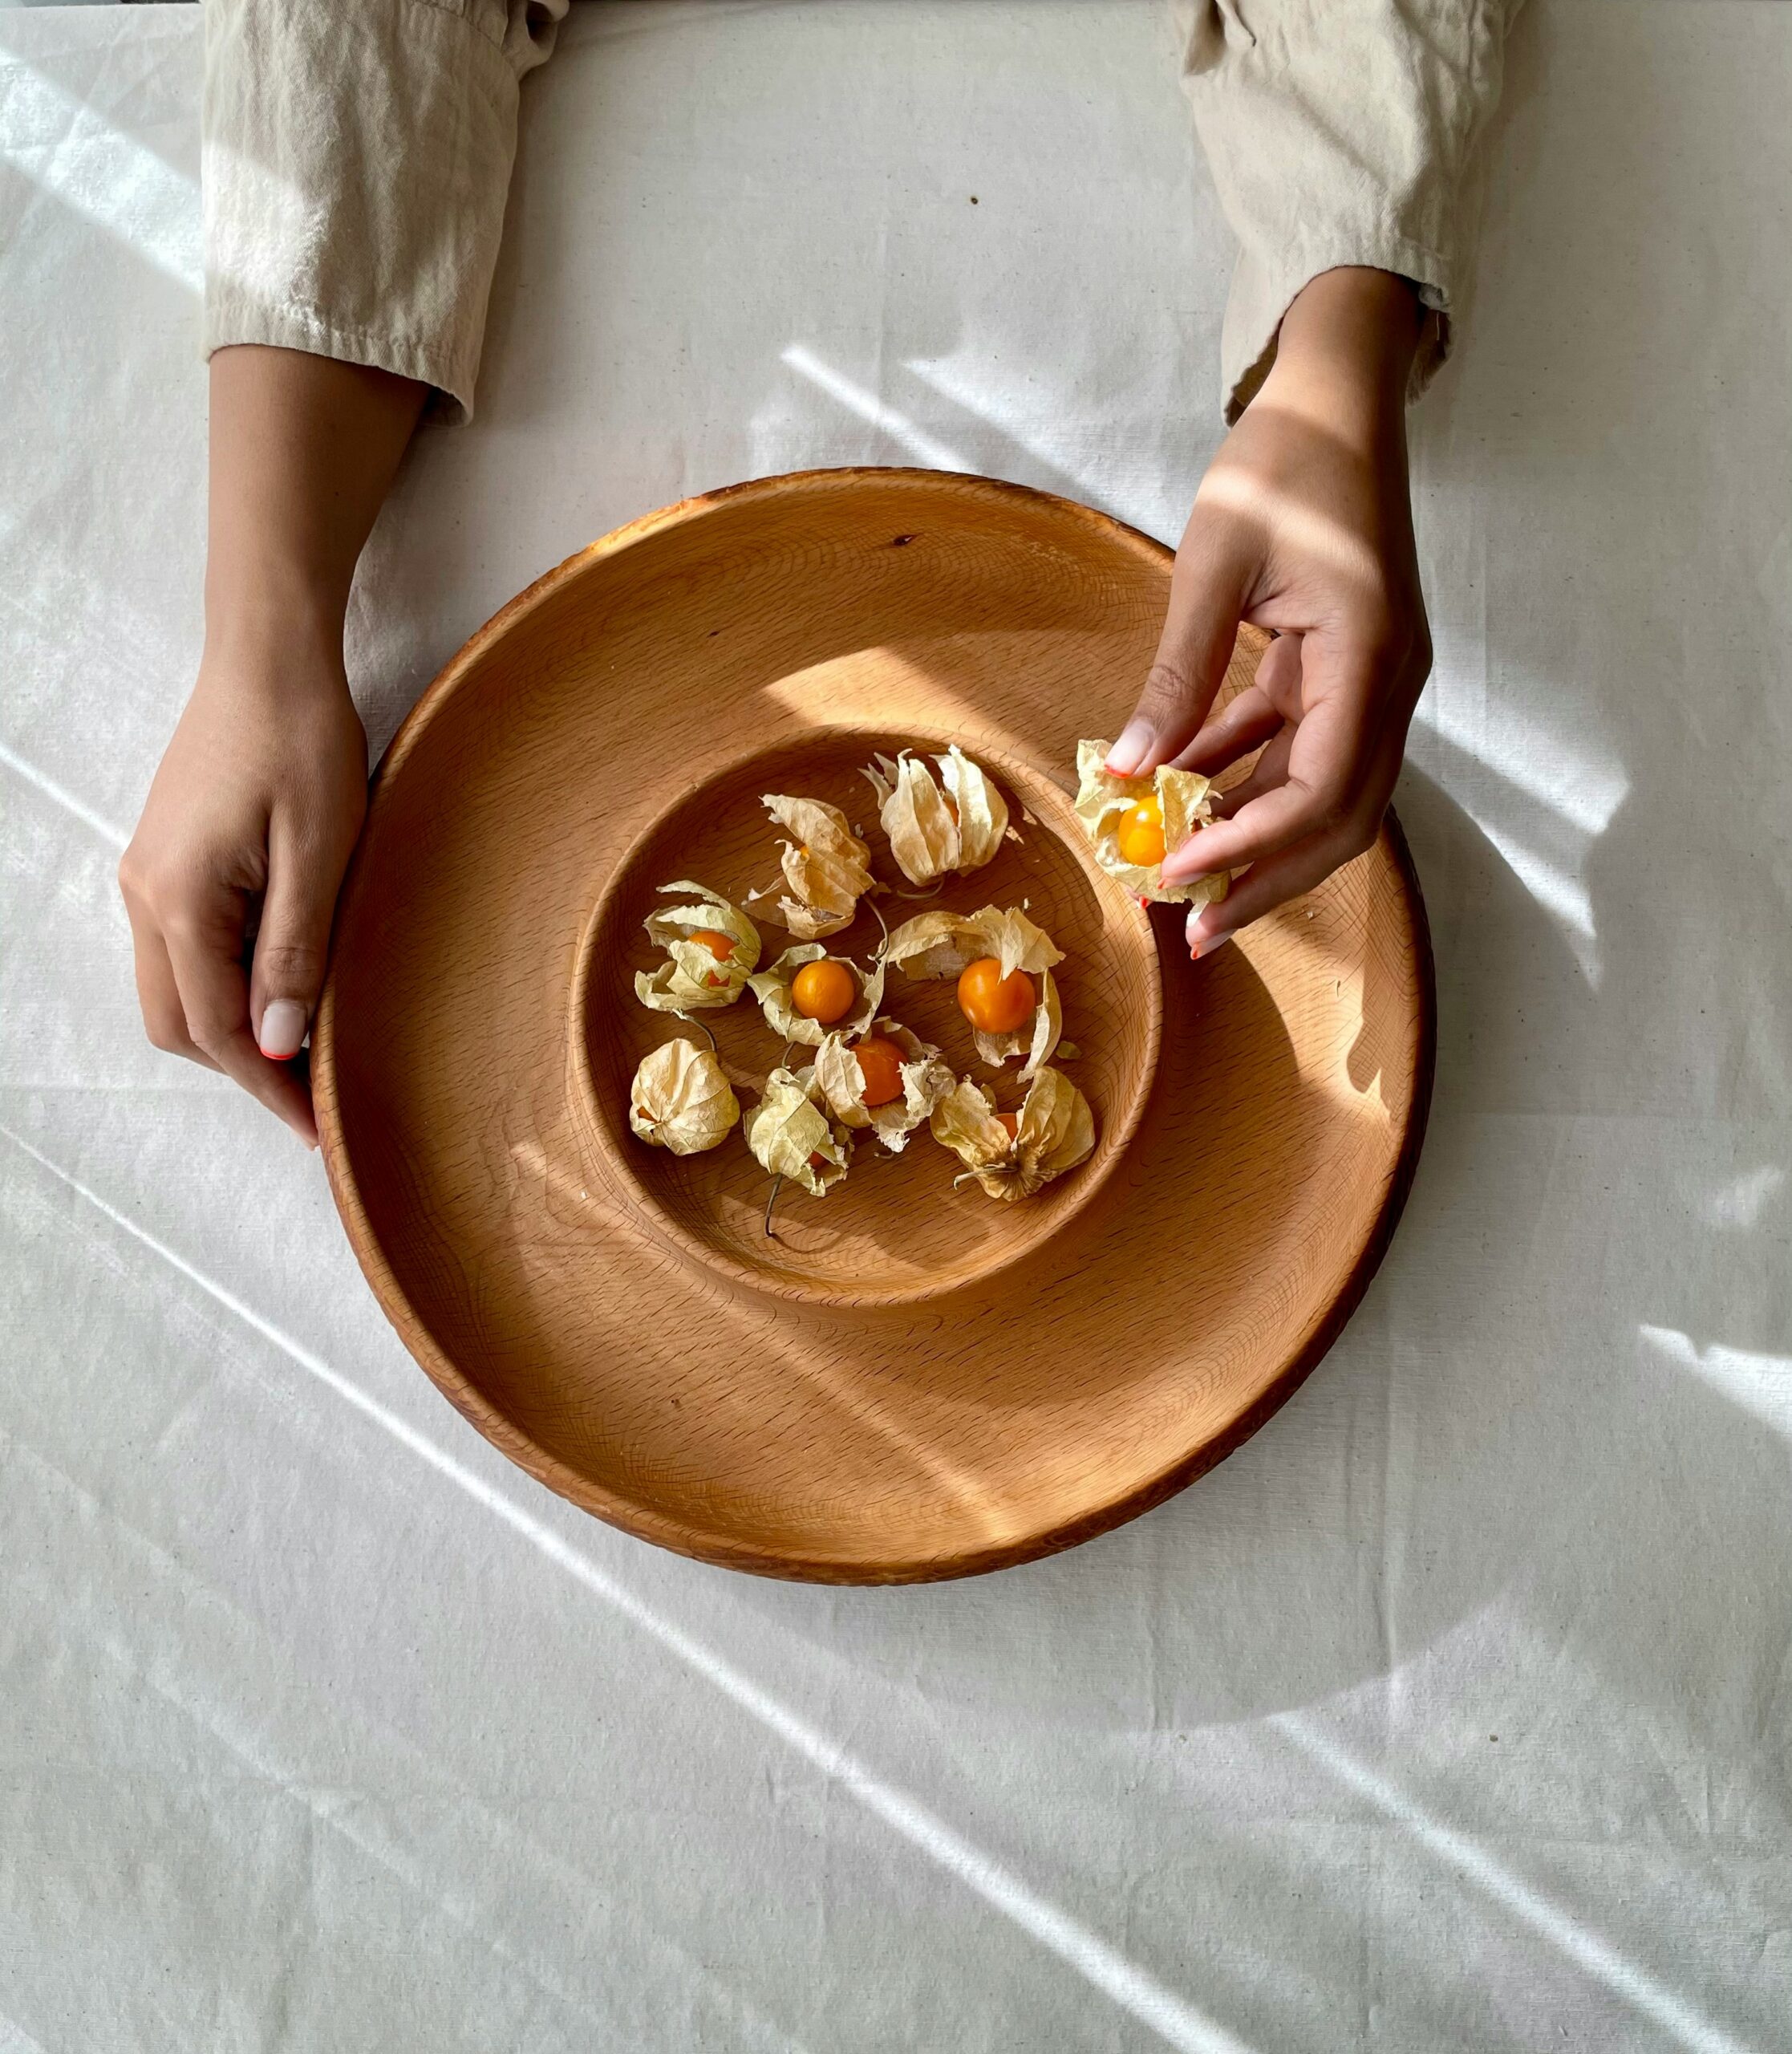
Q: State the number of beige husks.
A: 10